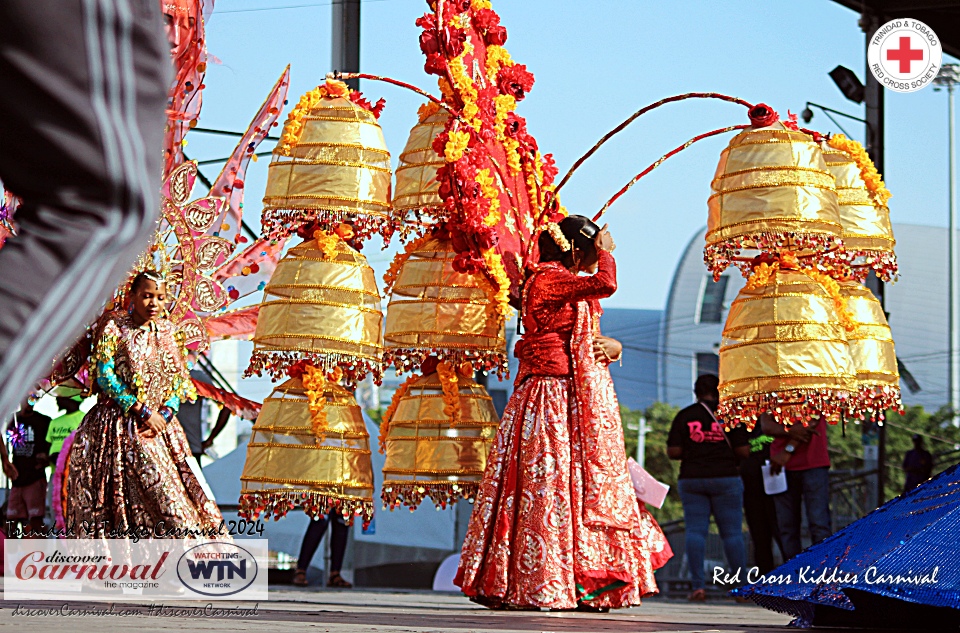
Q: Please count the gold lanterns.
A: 10